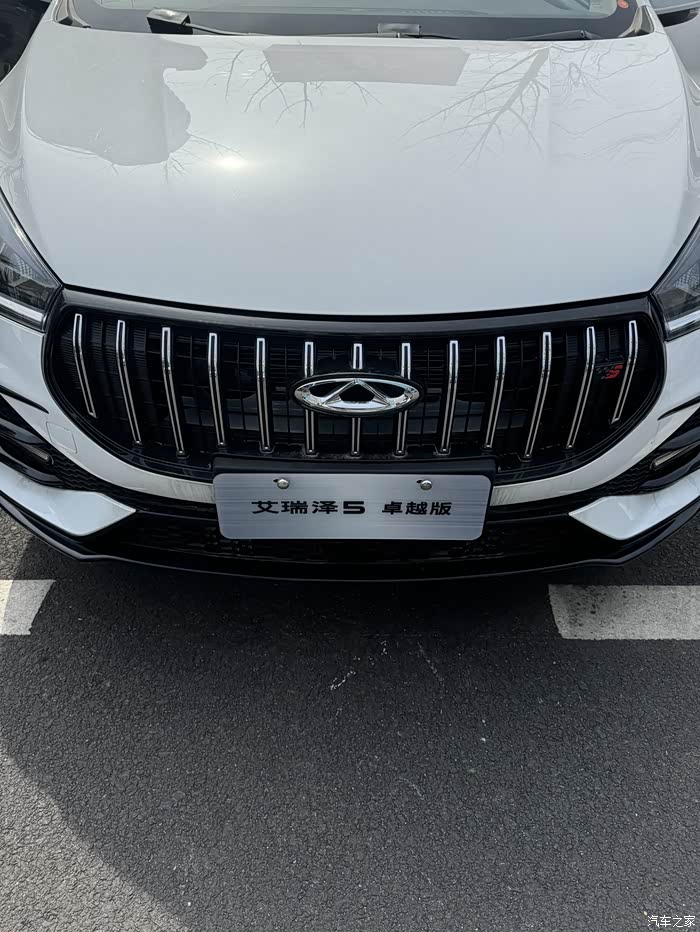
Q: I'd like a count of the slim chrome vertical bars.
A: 13